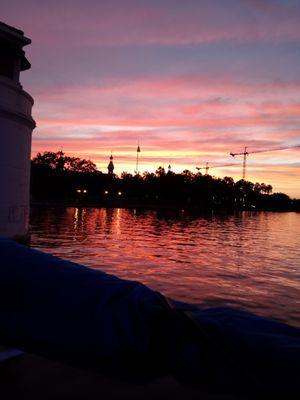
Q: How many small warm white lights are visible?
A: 4